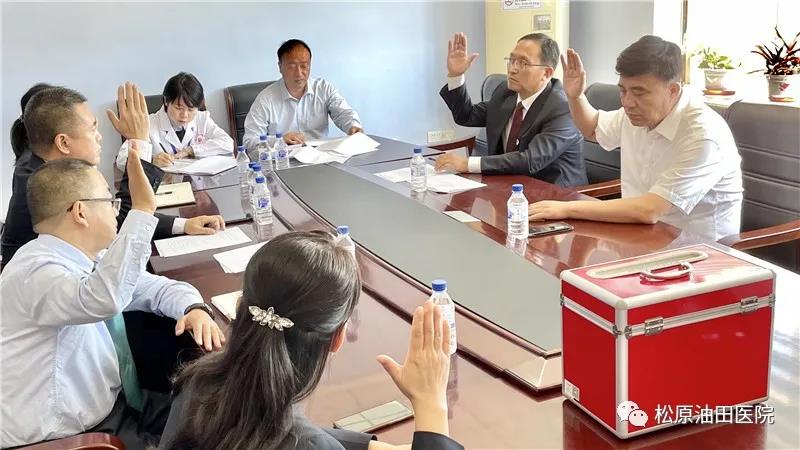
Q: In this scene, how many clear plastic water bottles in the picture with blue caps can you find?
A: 10